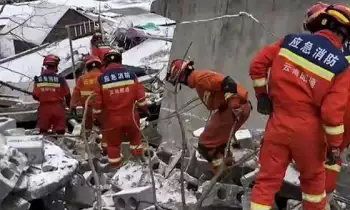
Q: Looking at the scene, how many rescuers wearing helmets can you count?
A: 7